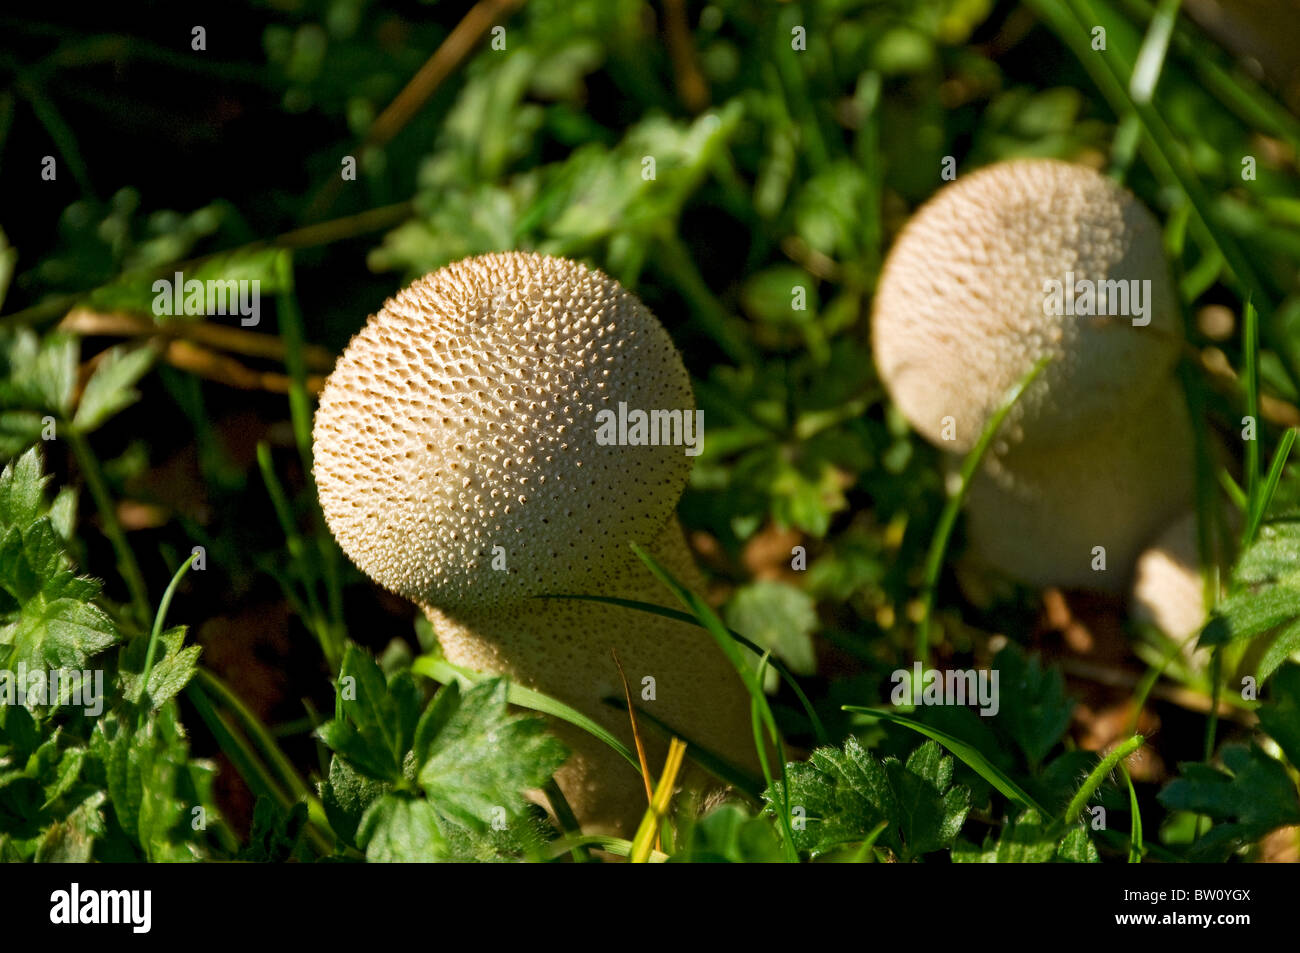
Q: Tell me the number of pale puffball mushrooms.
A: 2